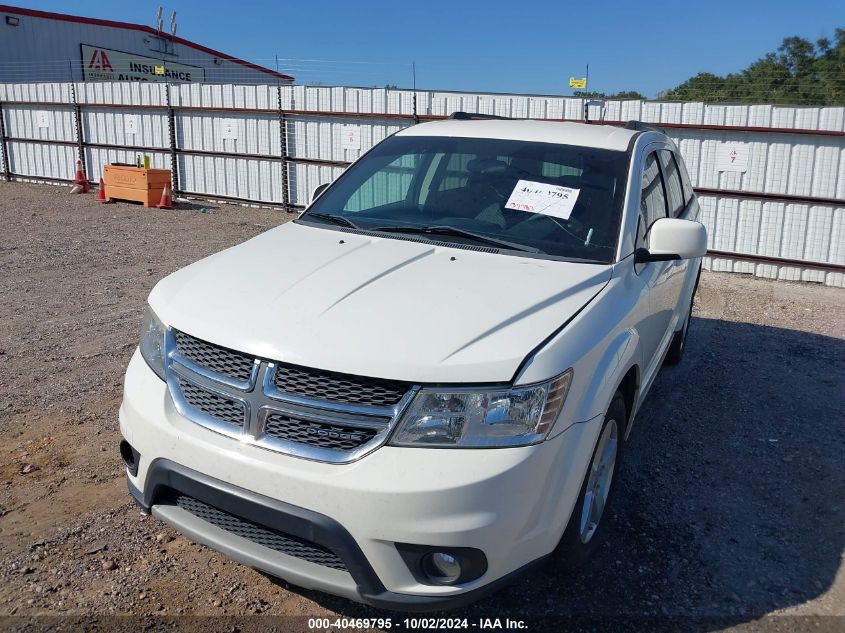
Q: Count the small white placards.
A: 5